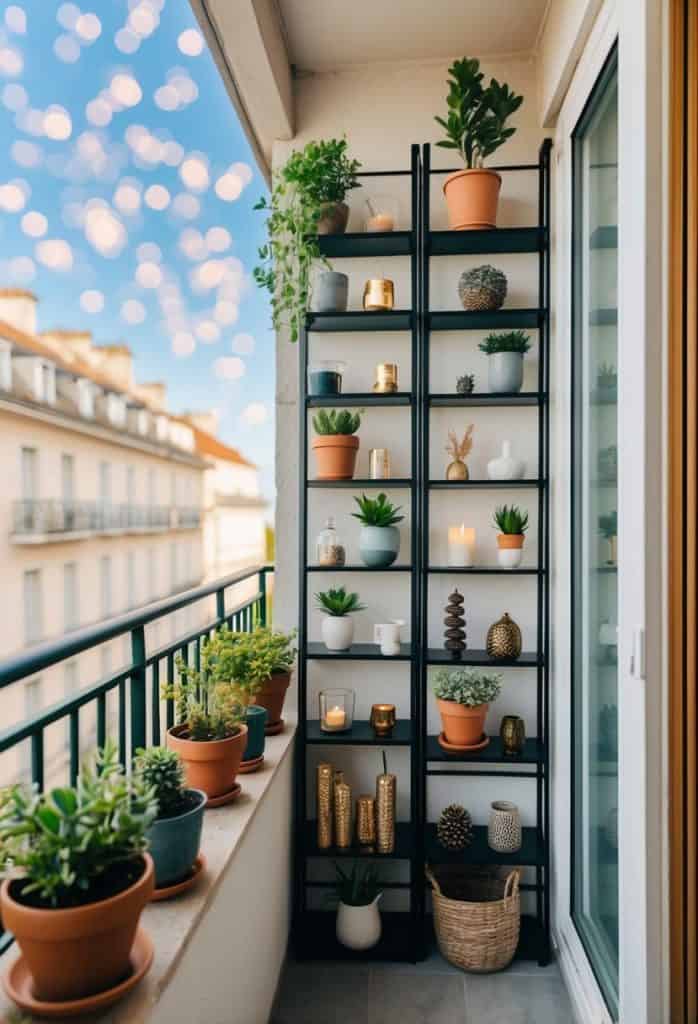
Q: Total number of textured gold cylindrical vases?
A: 4